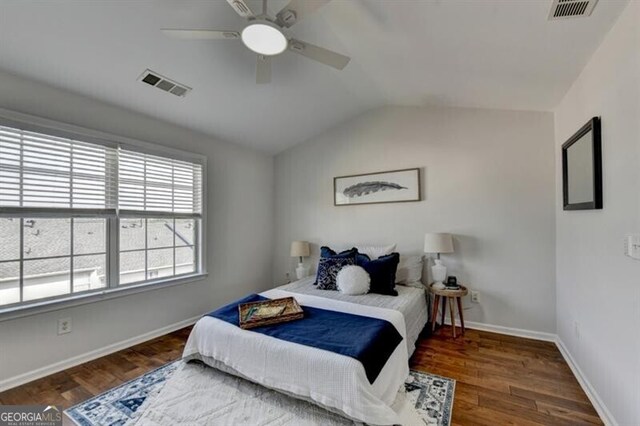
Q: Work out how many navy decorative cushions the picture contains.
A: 3